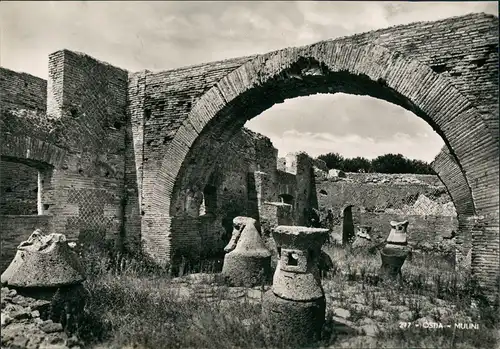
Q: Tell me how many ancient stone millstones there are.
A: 5